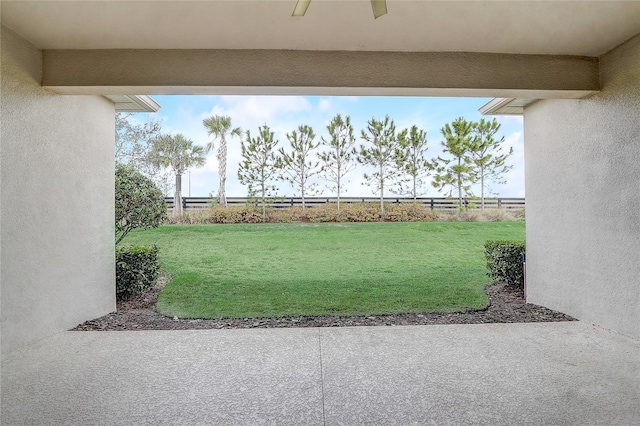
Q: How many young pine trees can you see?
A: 7